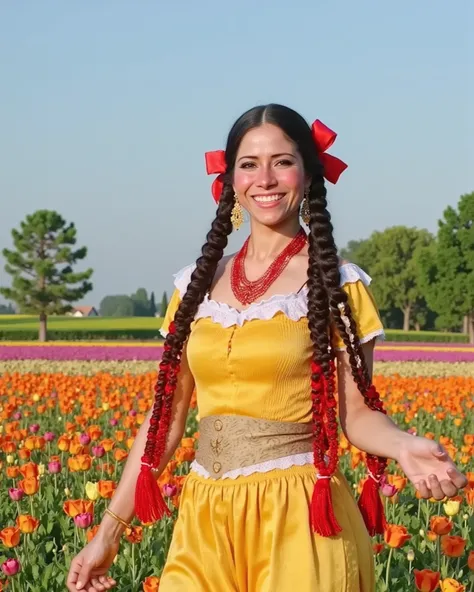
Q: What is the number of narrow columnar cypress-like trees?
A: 2